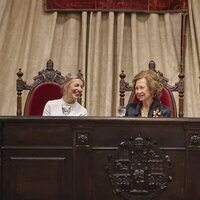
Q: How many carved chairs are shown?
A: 2